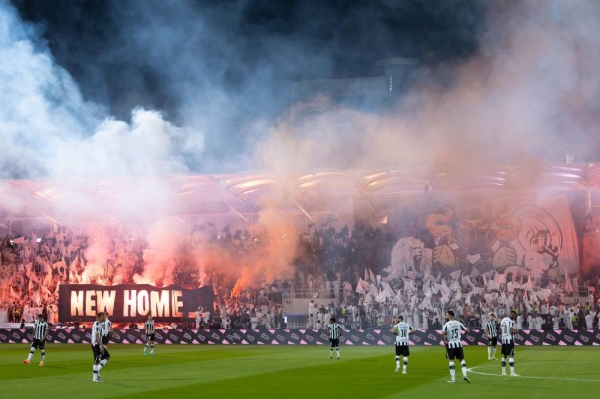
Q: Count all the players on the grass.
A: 9